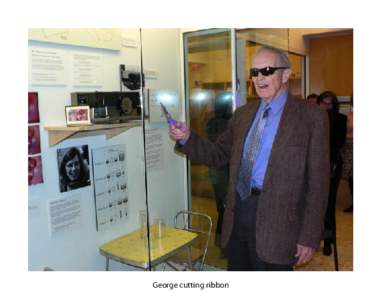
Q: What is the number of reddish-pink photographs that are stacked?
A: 3